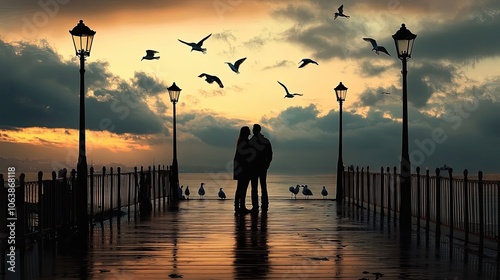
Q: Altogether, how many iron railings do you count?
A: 2